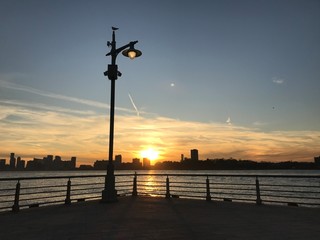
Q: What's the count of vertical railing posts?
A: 6